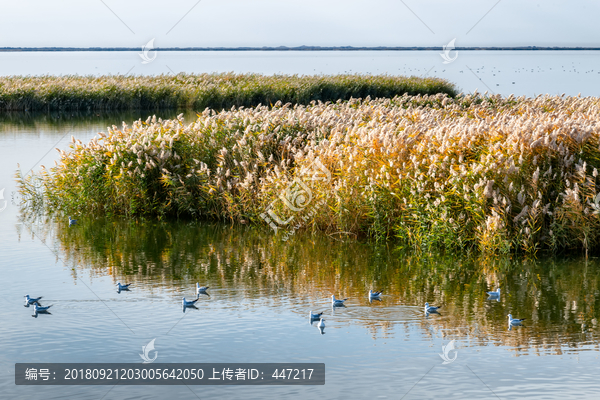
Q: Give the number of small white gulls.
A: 13